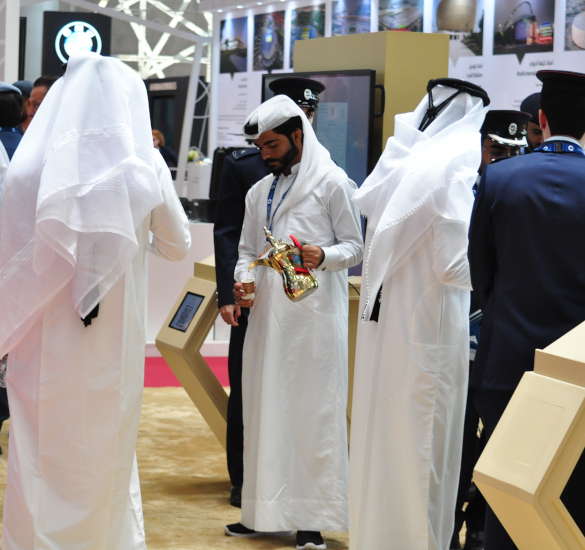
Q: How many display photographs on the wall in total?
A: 8